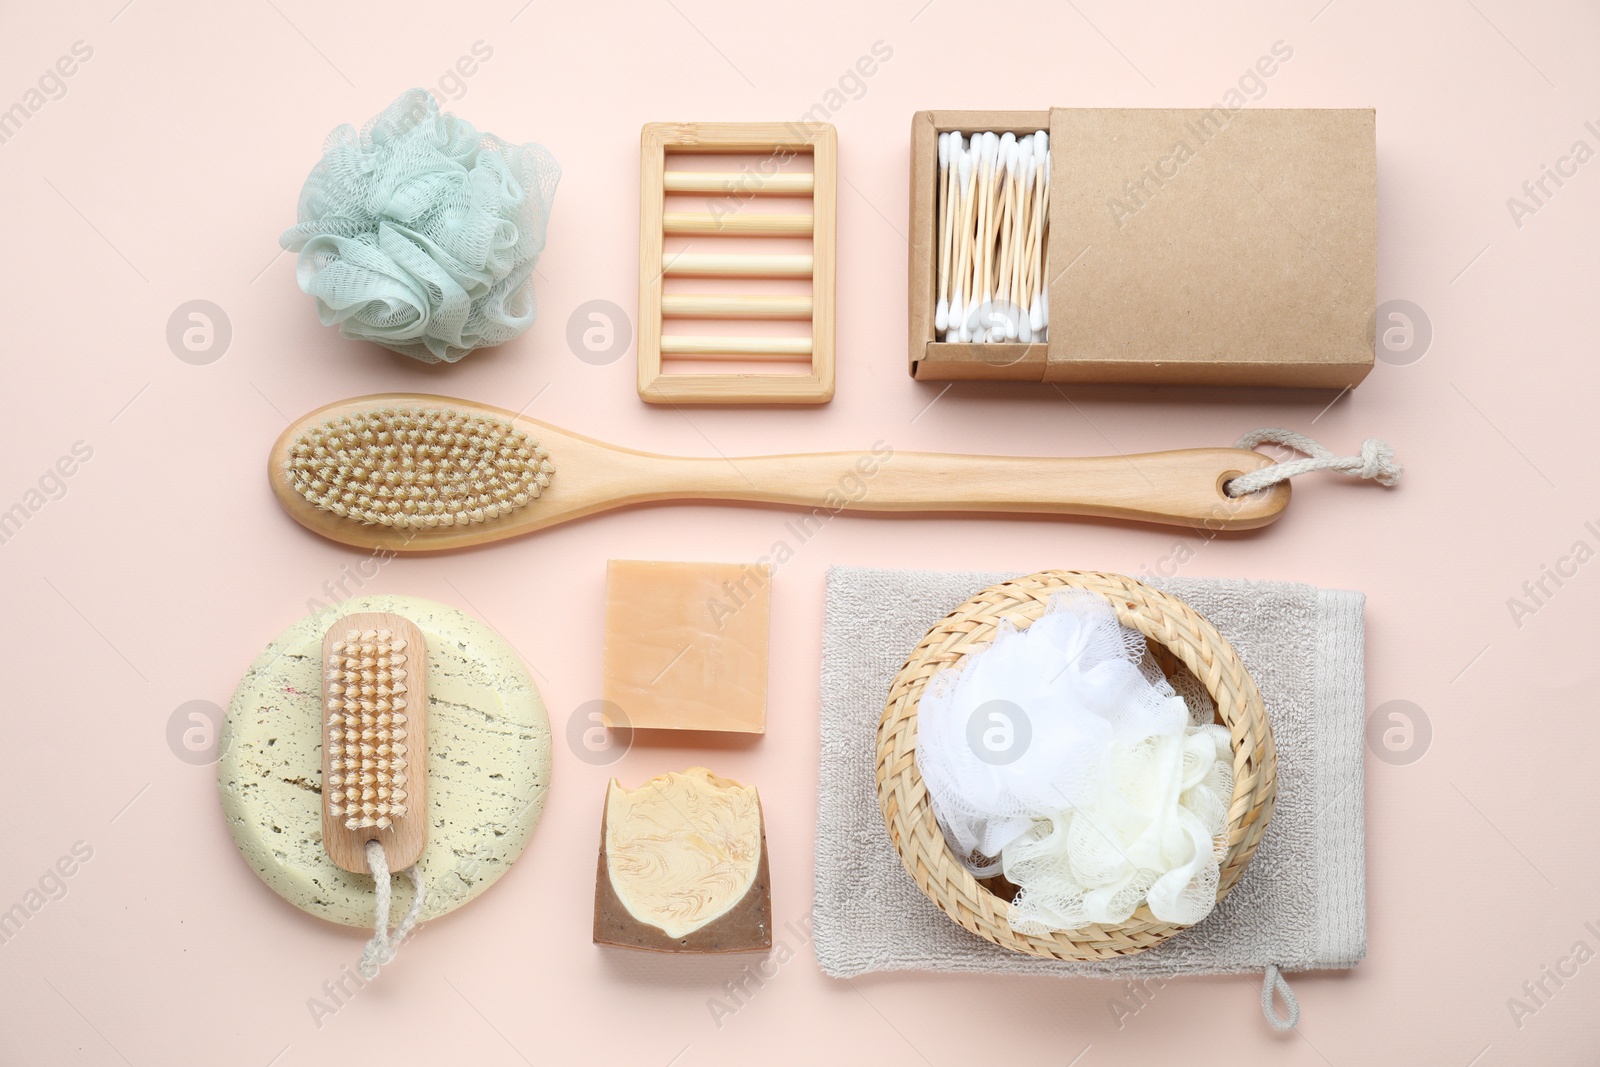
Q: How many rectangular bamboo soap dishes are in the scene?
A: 1